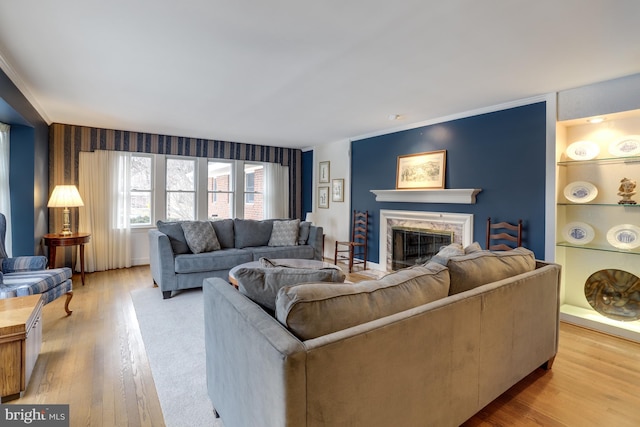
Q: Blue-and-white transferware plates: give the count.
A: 5